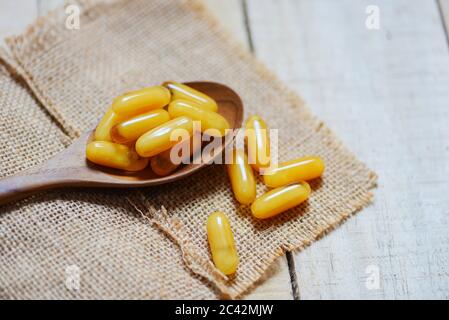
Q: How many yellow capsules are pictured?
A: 13